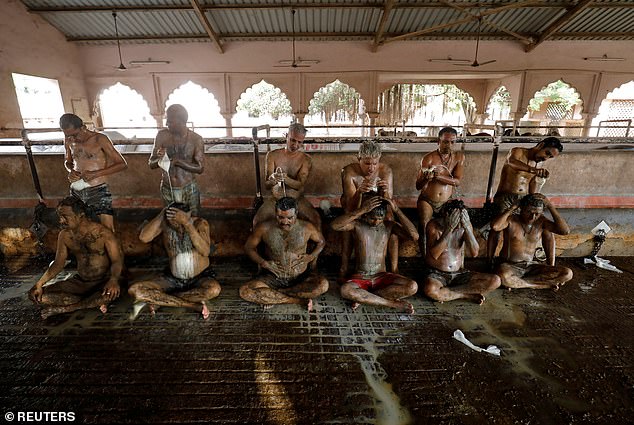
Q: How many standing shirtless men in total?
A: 6